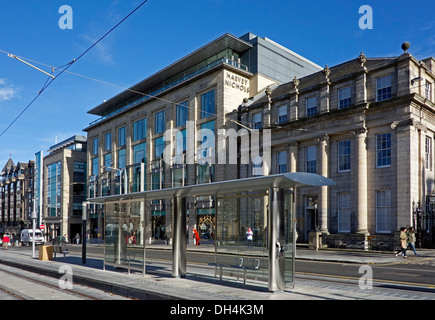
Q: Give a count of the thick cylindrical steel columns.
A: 2